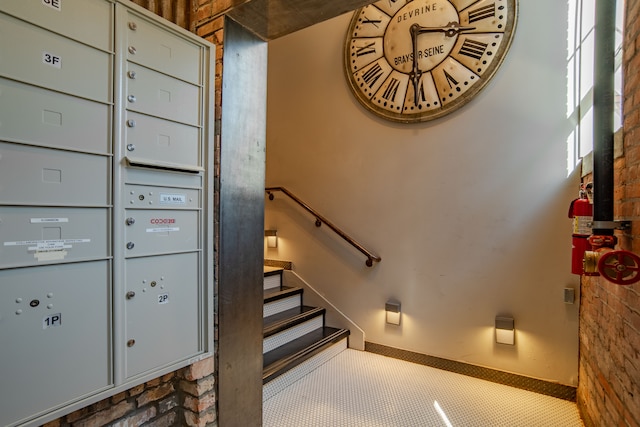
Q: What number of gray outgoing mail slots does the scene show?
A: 1